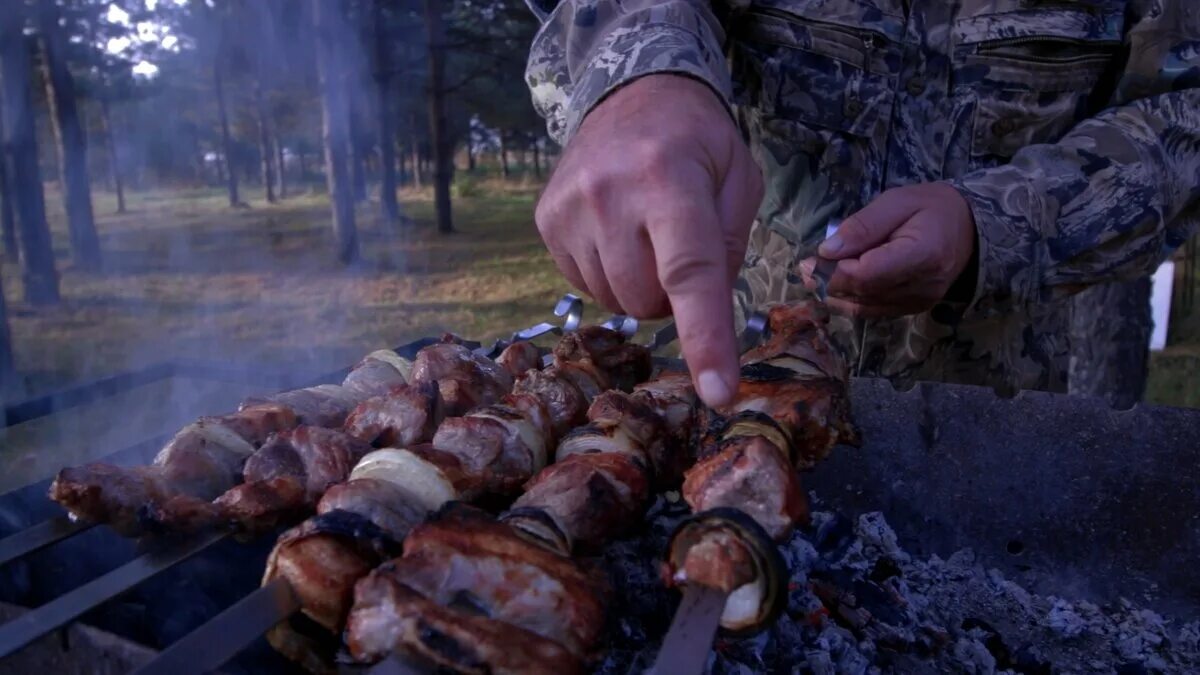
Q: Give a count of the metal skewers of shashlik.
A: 5